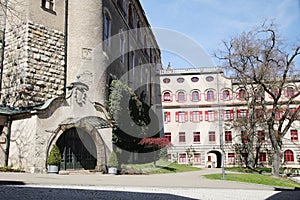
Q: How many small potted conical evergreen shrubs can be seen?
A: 2